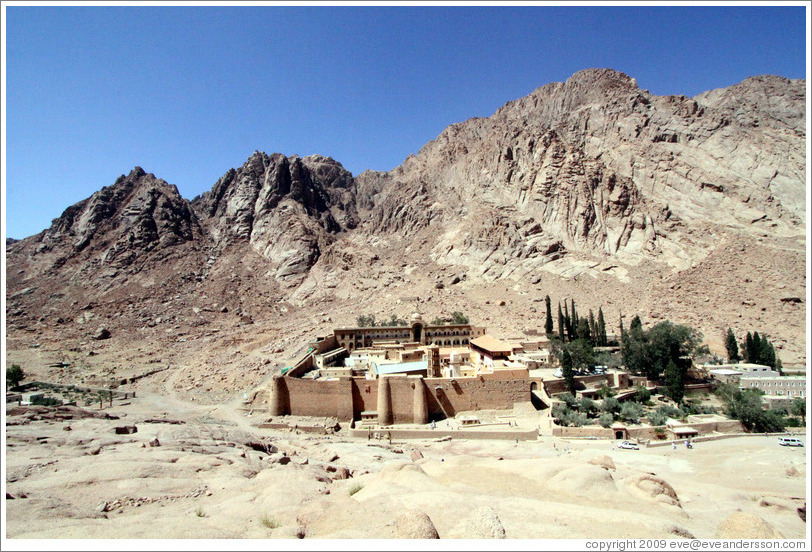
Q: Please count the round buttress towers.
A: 3